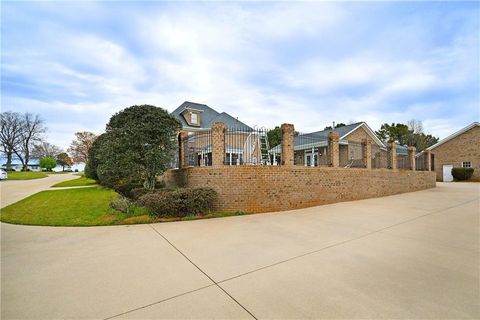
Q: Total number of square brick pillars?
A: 8